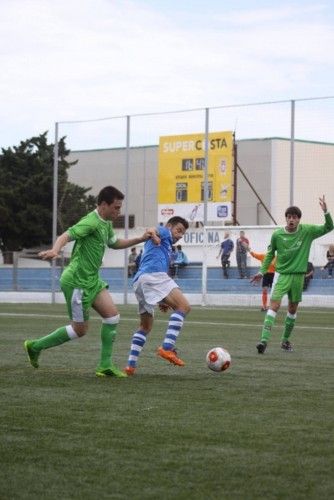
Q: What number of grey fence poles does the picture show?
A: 4